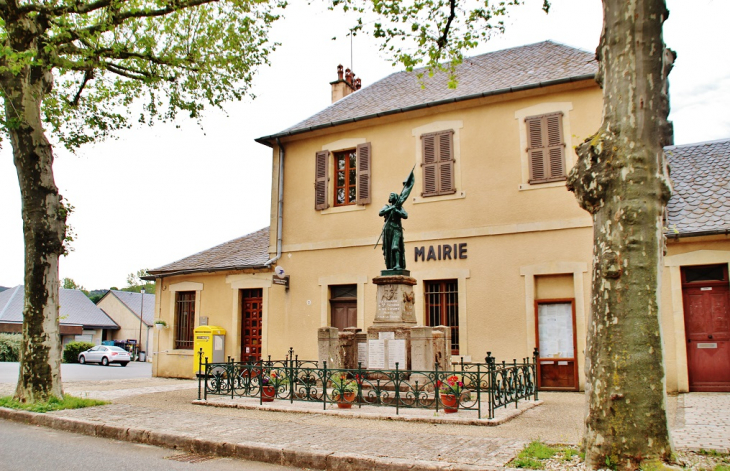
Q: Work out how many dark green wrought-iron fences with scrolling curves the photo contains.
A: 1